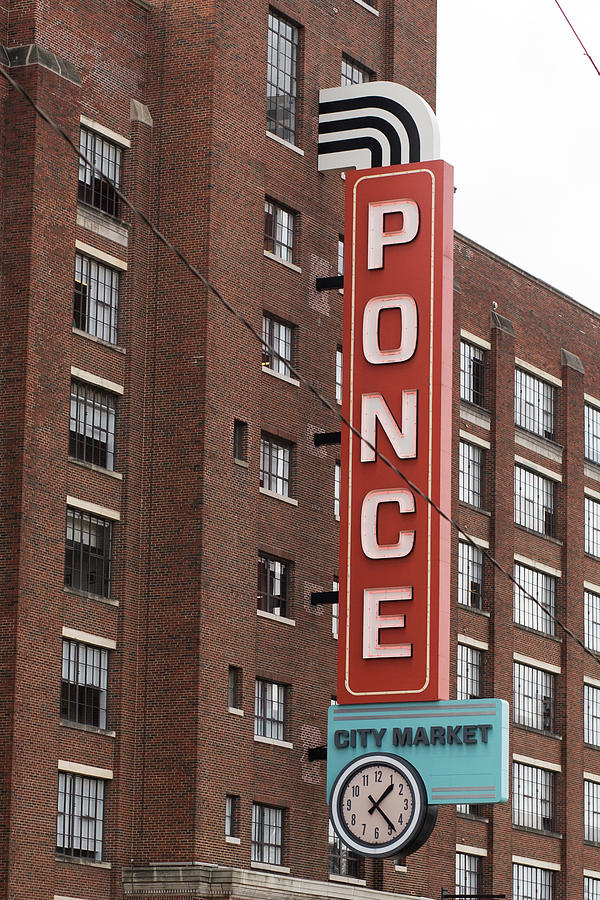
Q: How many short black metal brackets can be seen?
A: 4